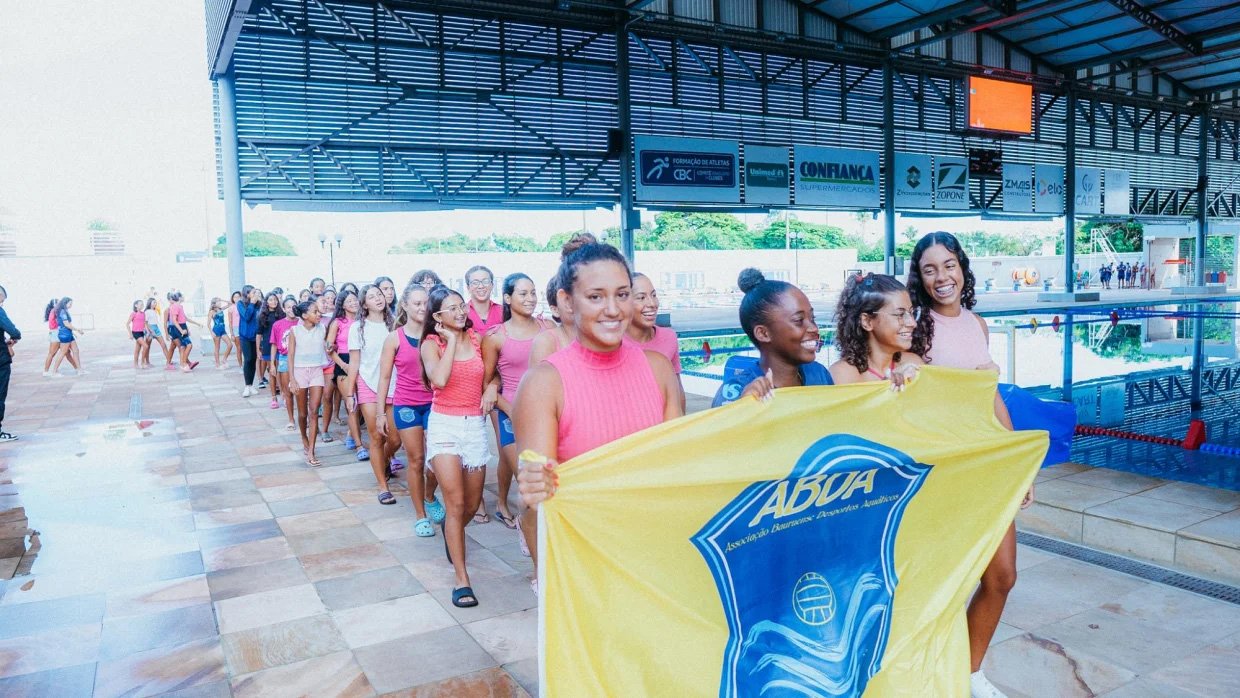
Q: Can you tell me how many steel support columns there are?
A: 5